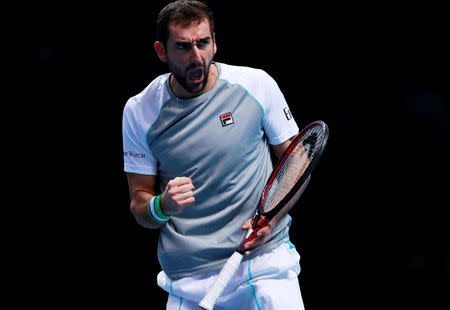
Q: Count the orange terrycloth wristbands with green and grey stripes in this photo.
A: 0